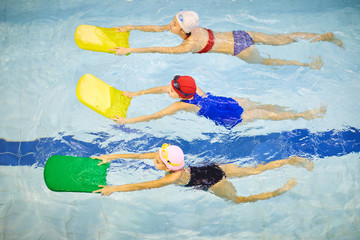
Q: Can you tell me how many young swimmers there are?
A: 3